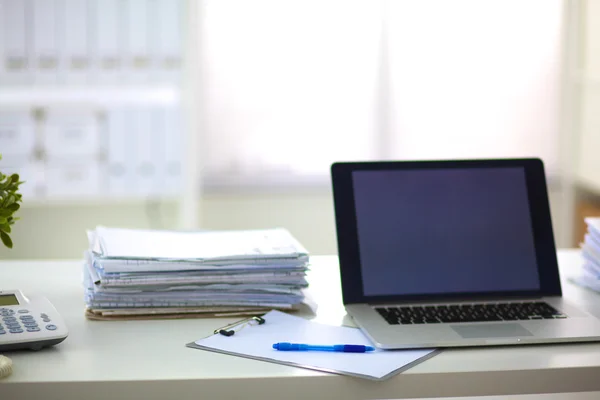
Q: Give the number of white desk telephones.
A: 1